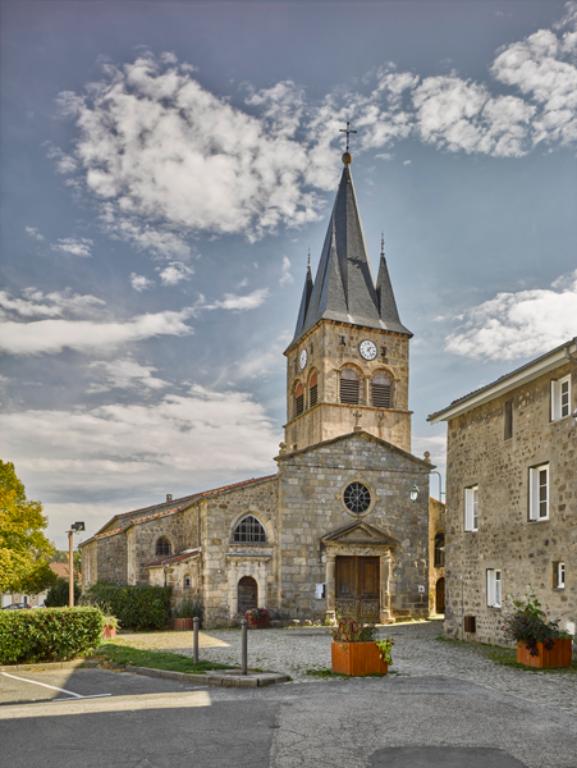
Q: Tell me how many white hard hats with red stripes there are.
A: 0